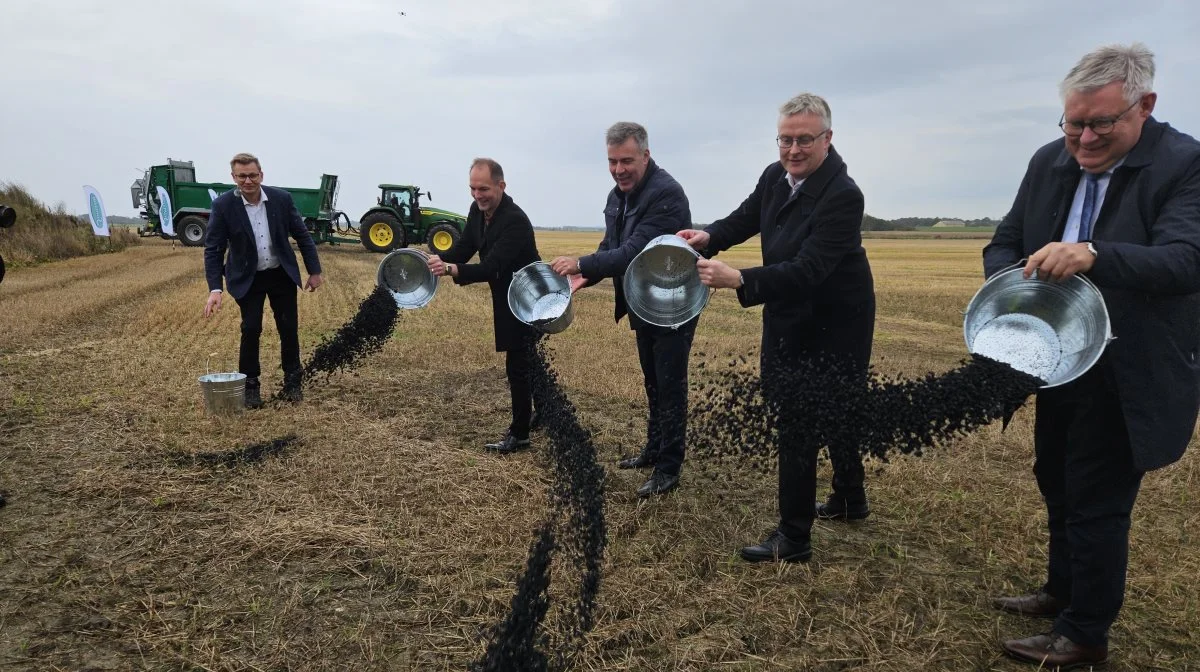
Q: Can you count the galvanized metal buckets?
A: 5